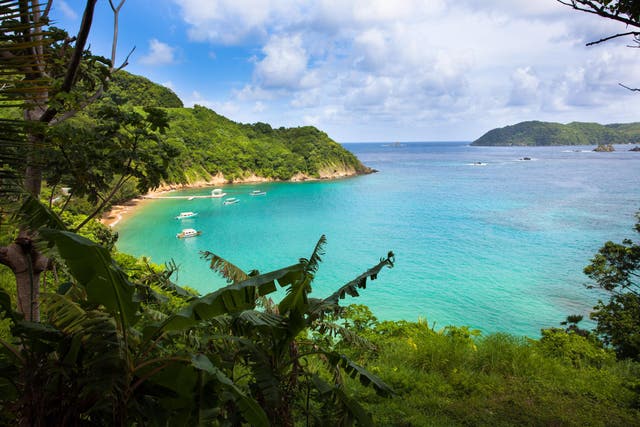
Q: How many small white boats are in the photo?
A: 4